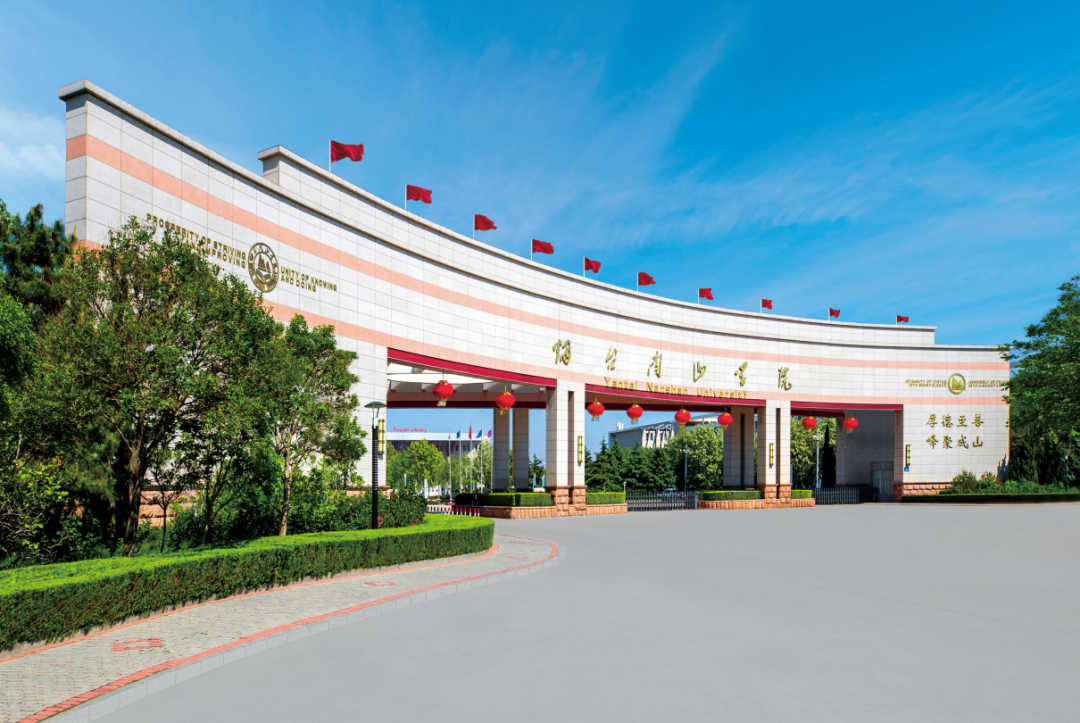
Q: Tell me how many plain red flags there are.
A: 10